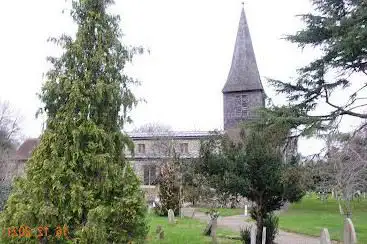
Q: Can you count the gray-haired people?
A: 0